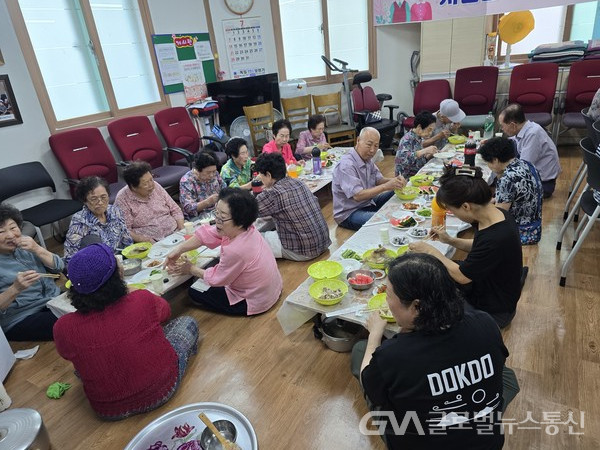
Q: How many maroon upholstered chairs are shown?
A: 8